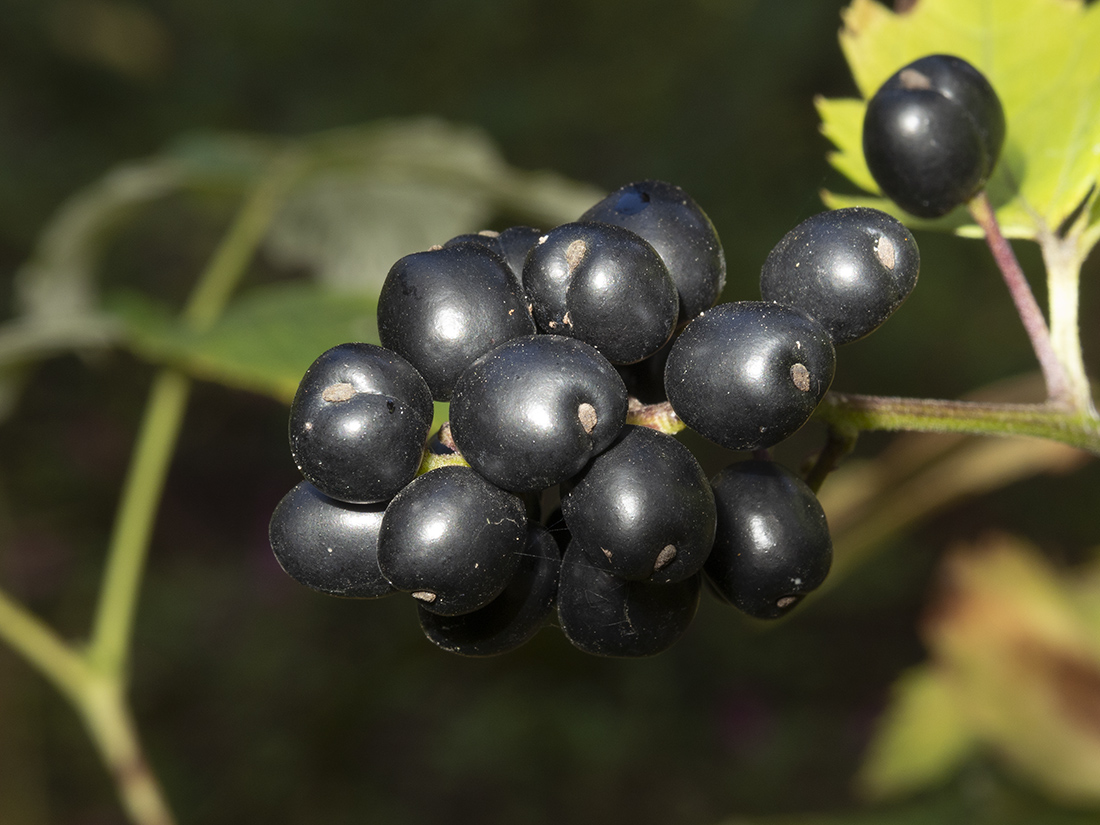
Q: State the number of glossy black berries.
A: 15